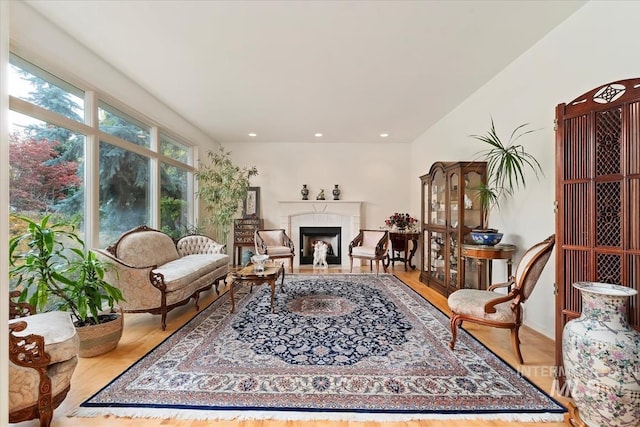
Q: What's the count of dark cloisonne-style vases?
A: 2